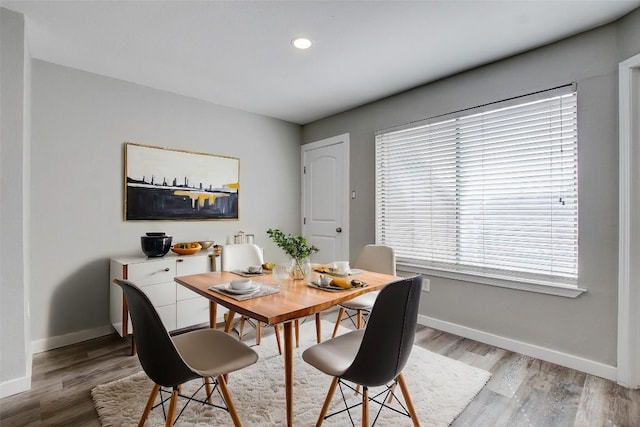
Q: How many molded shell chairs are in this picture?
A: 4